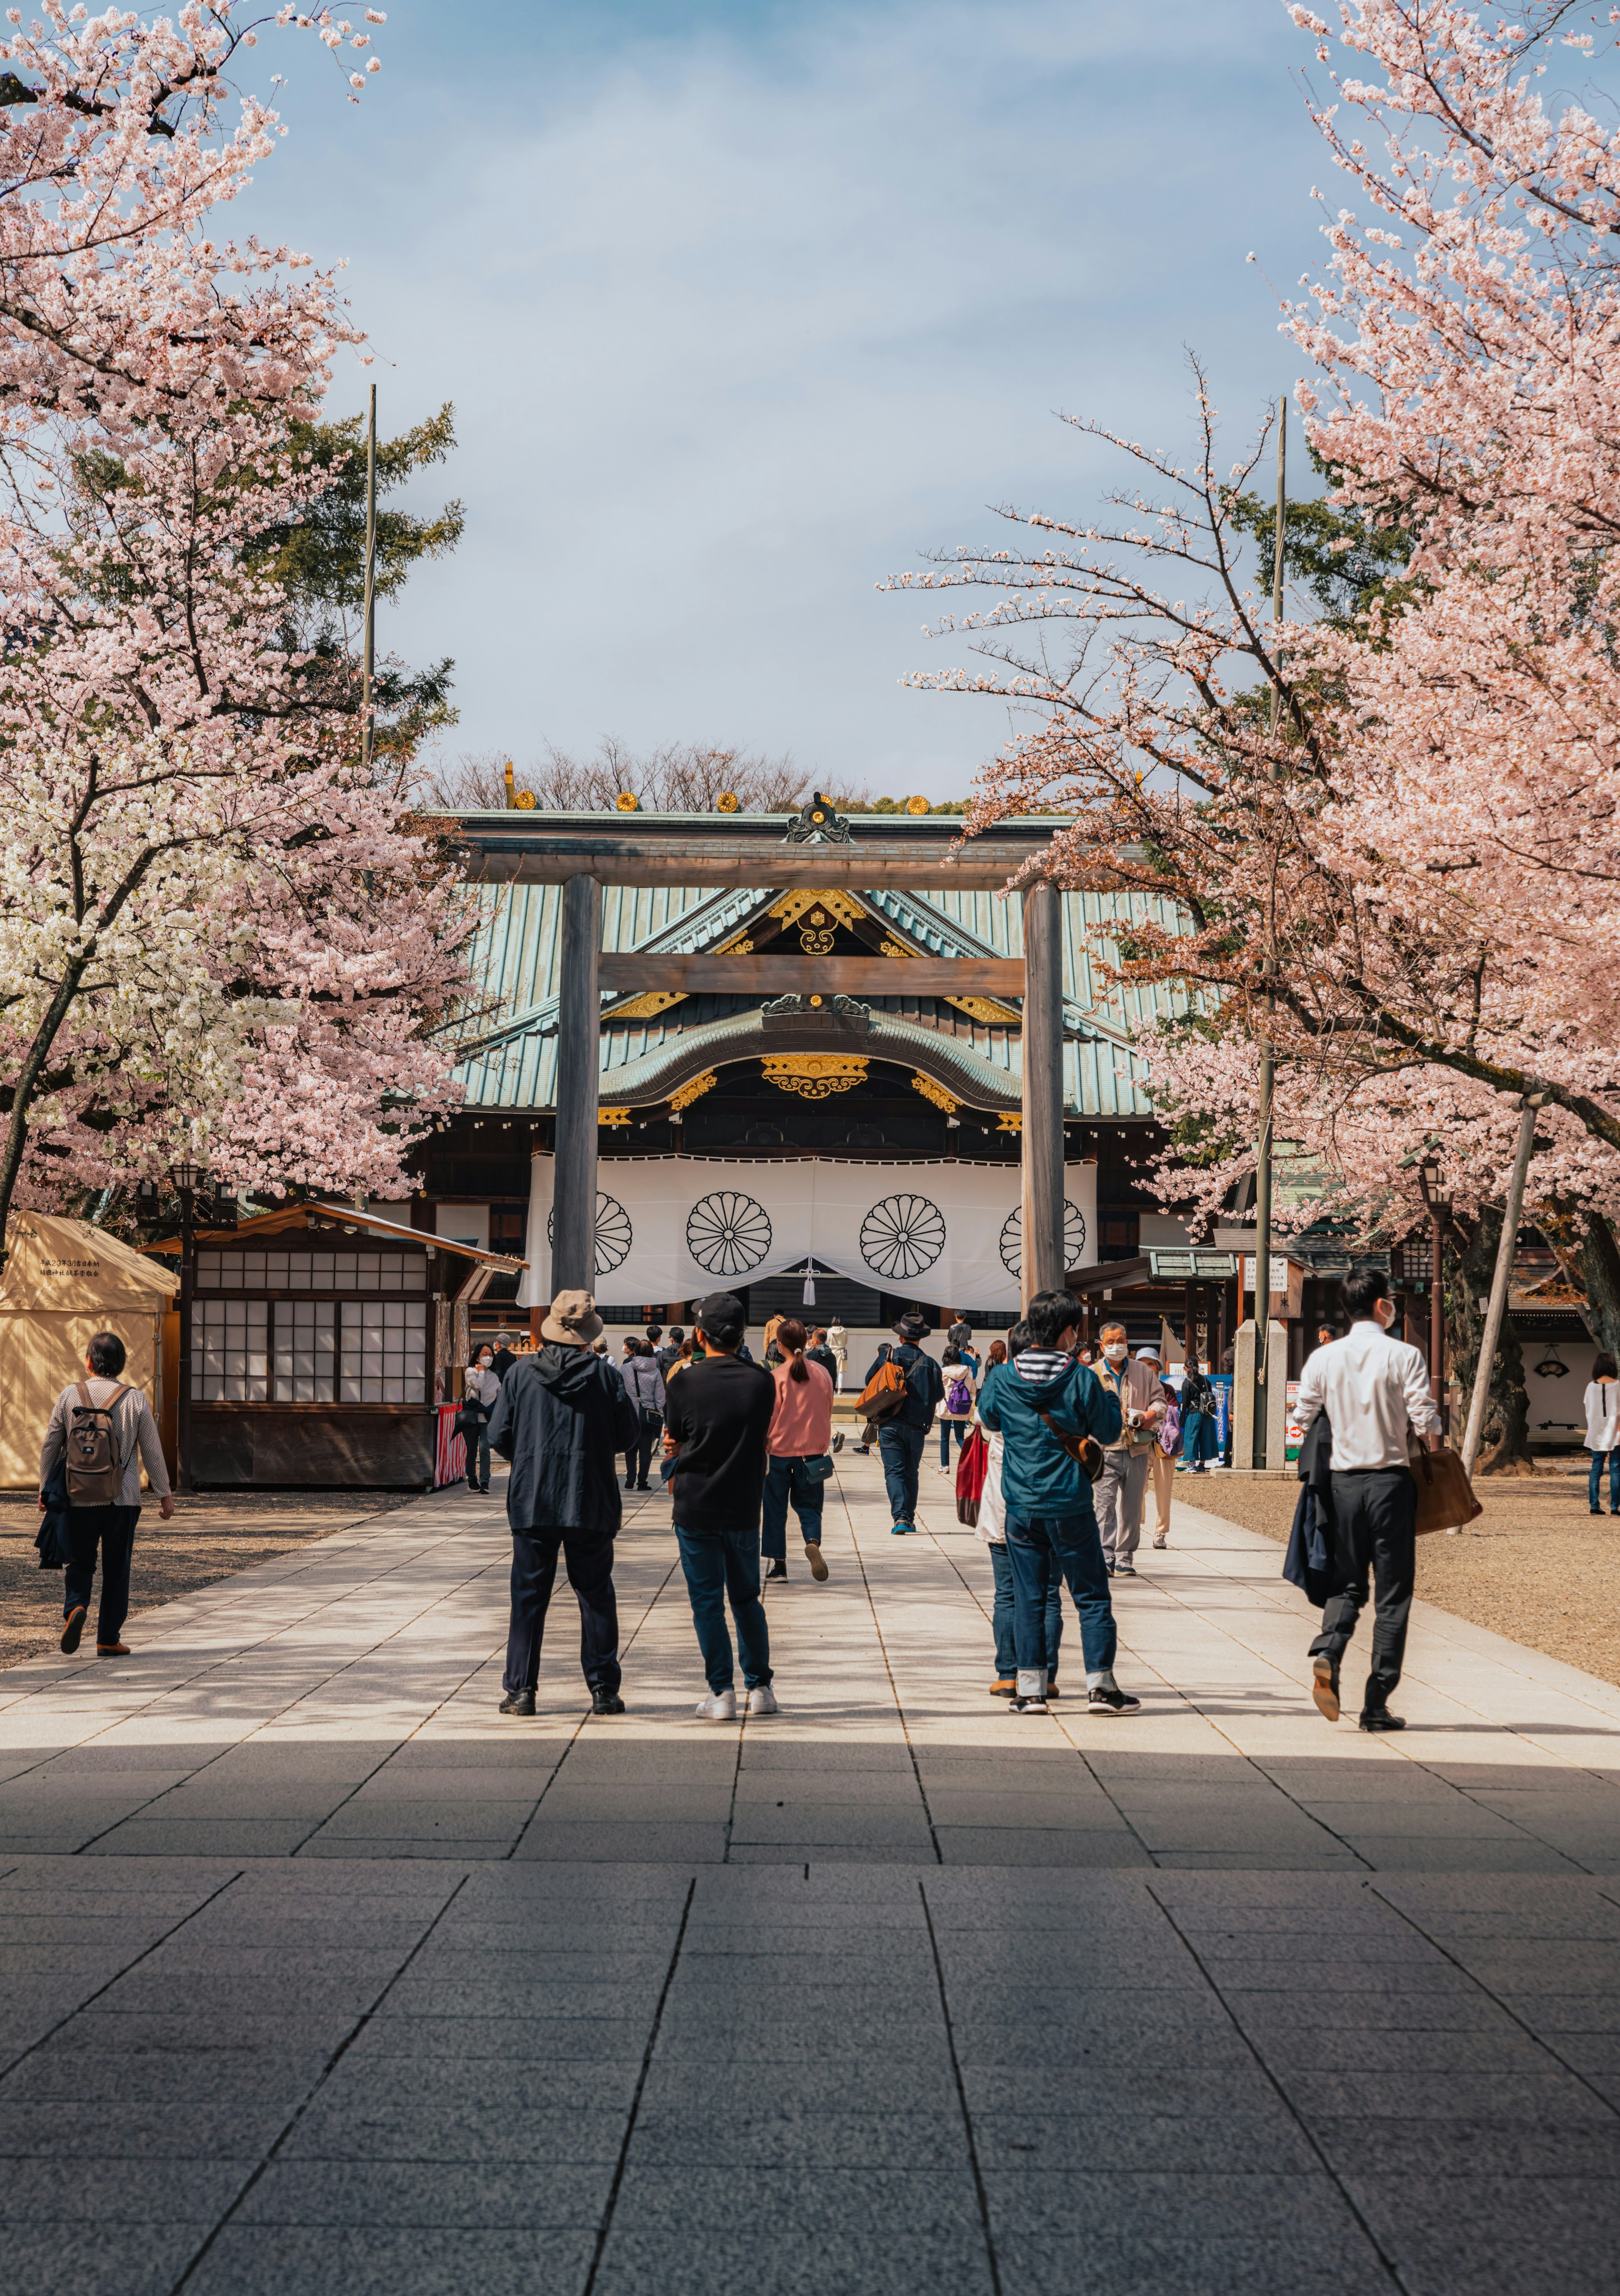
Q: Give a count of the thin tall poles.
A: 2